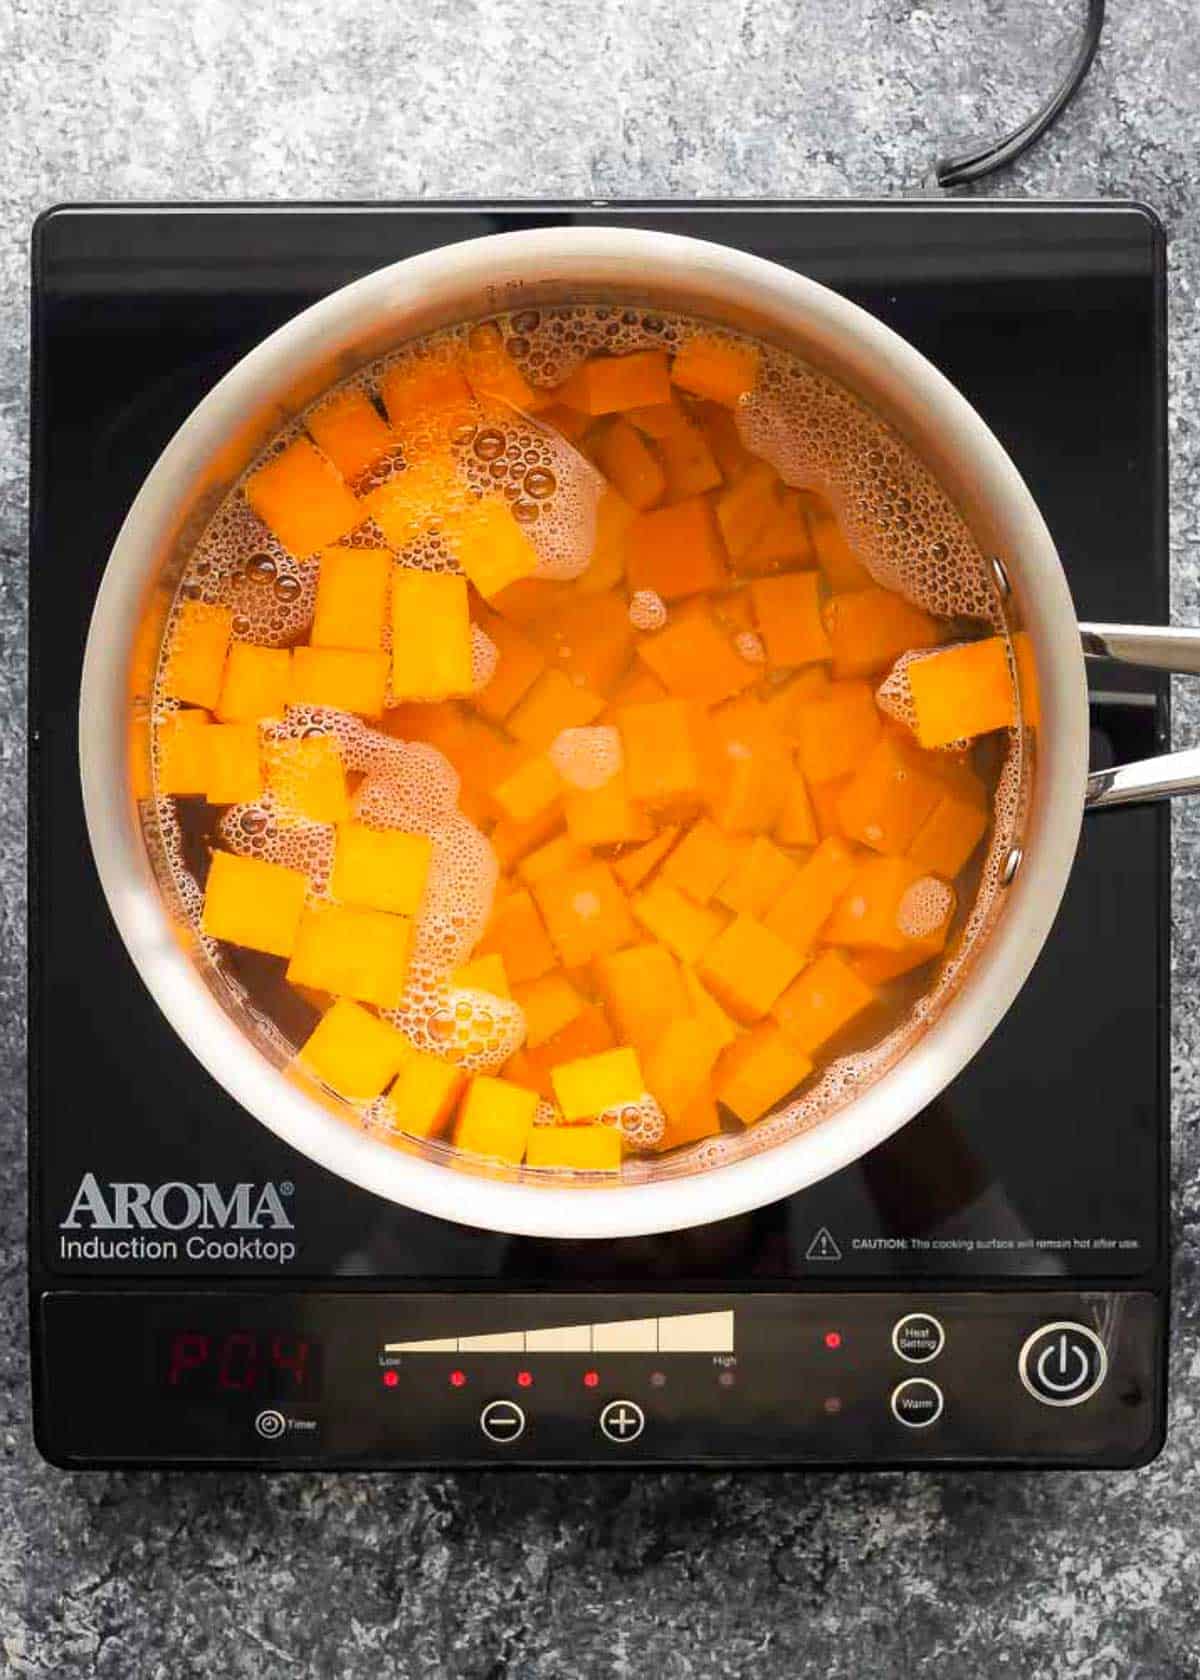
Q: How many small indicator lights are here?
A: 8